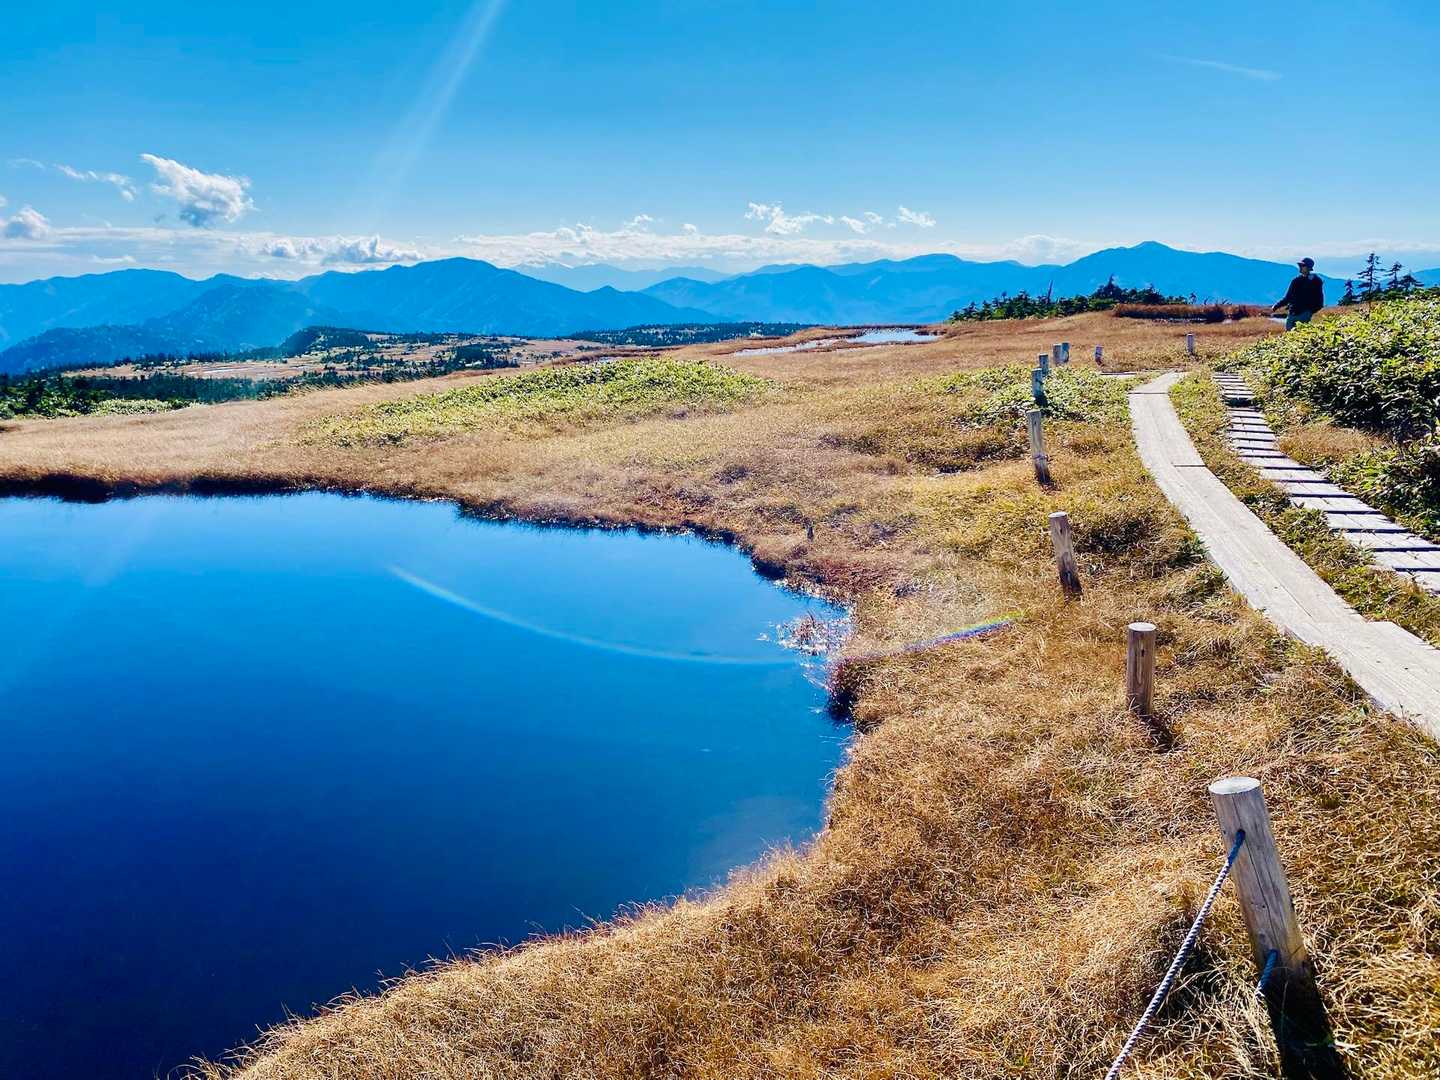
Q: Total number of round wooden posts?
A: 10